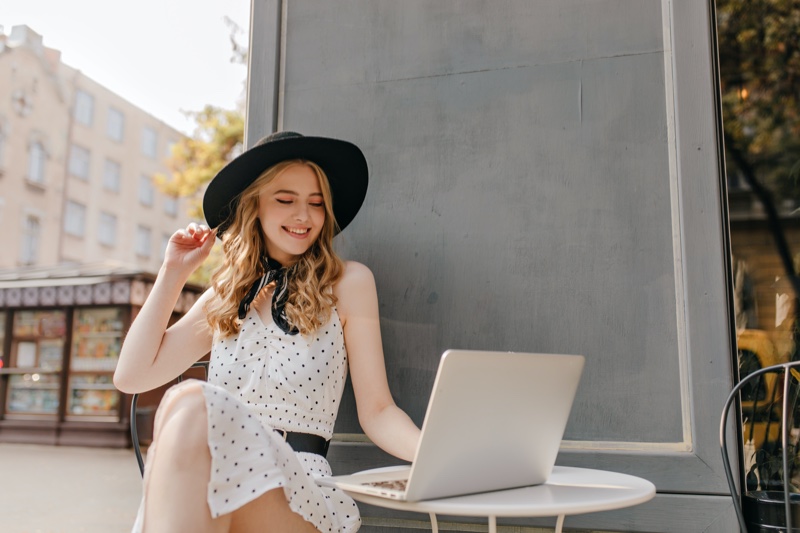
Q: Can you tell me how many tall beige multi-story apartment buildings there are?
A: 1